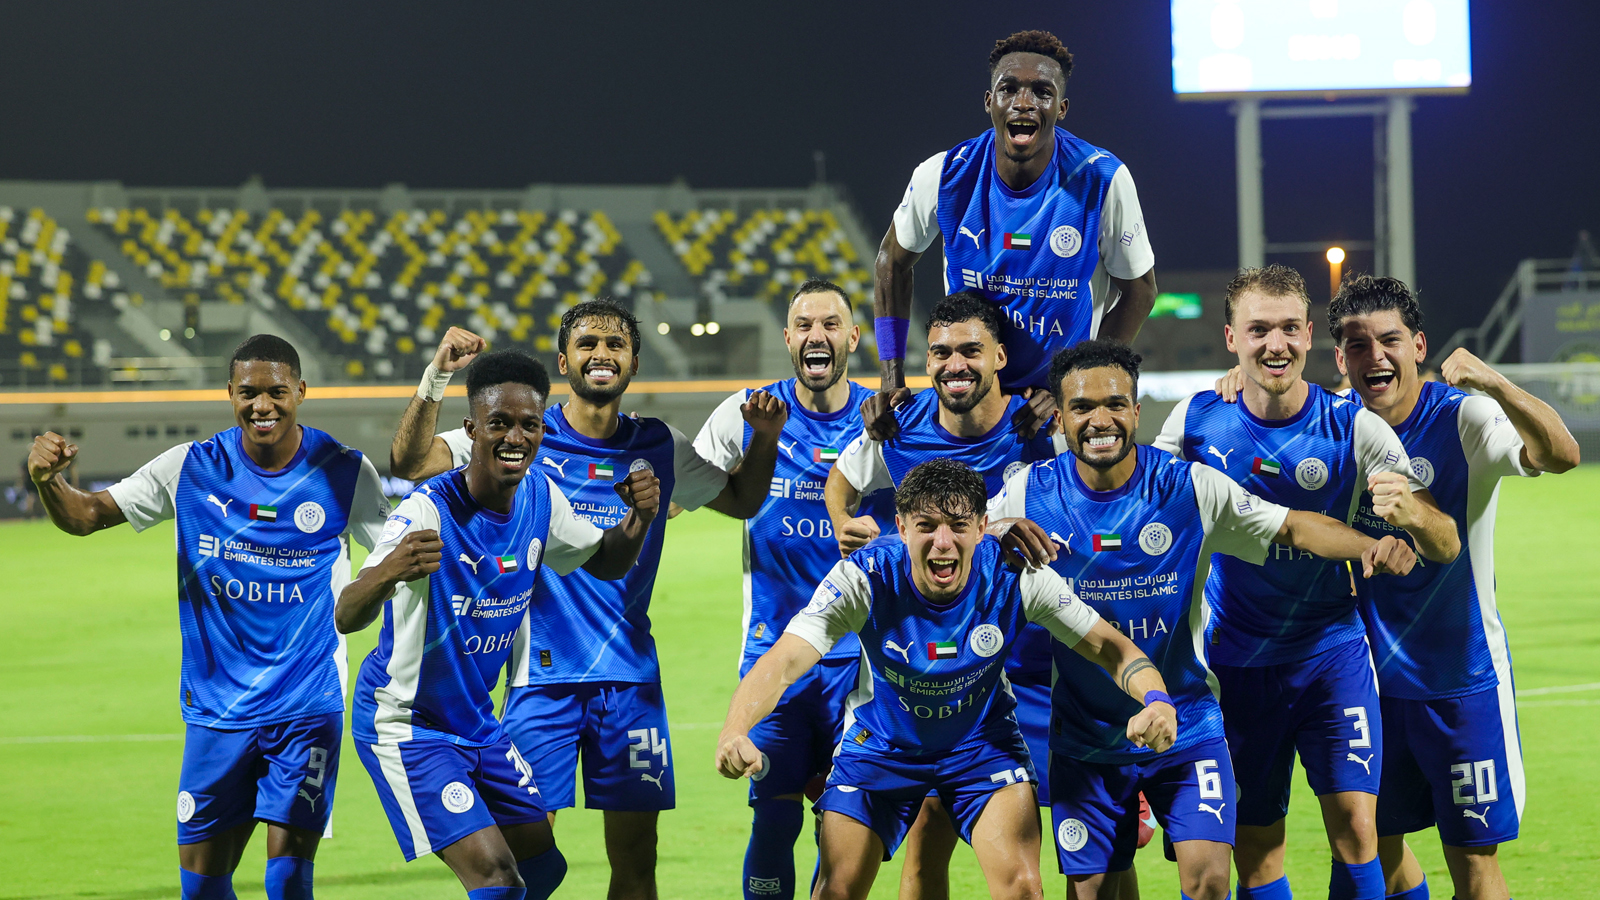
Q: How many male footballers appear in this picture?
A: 10